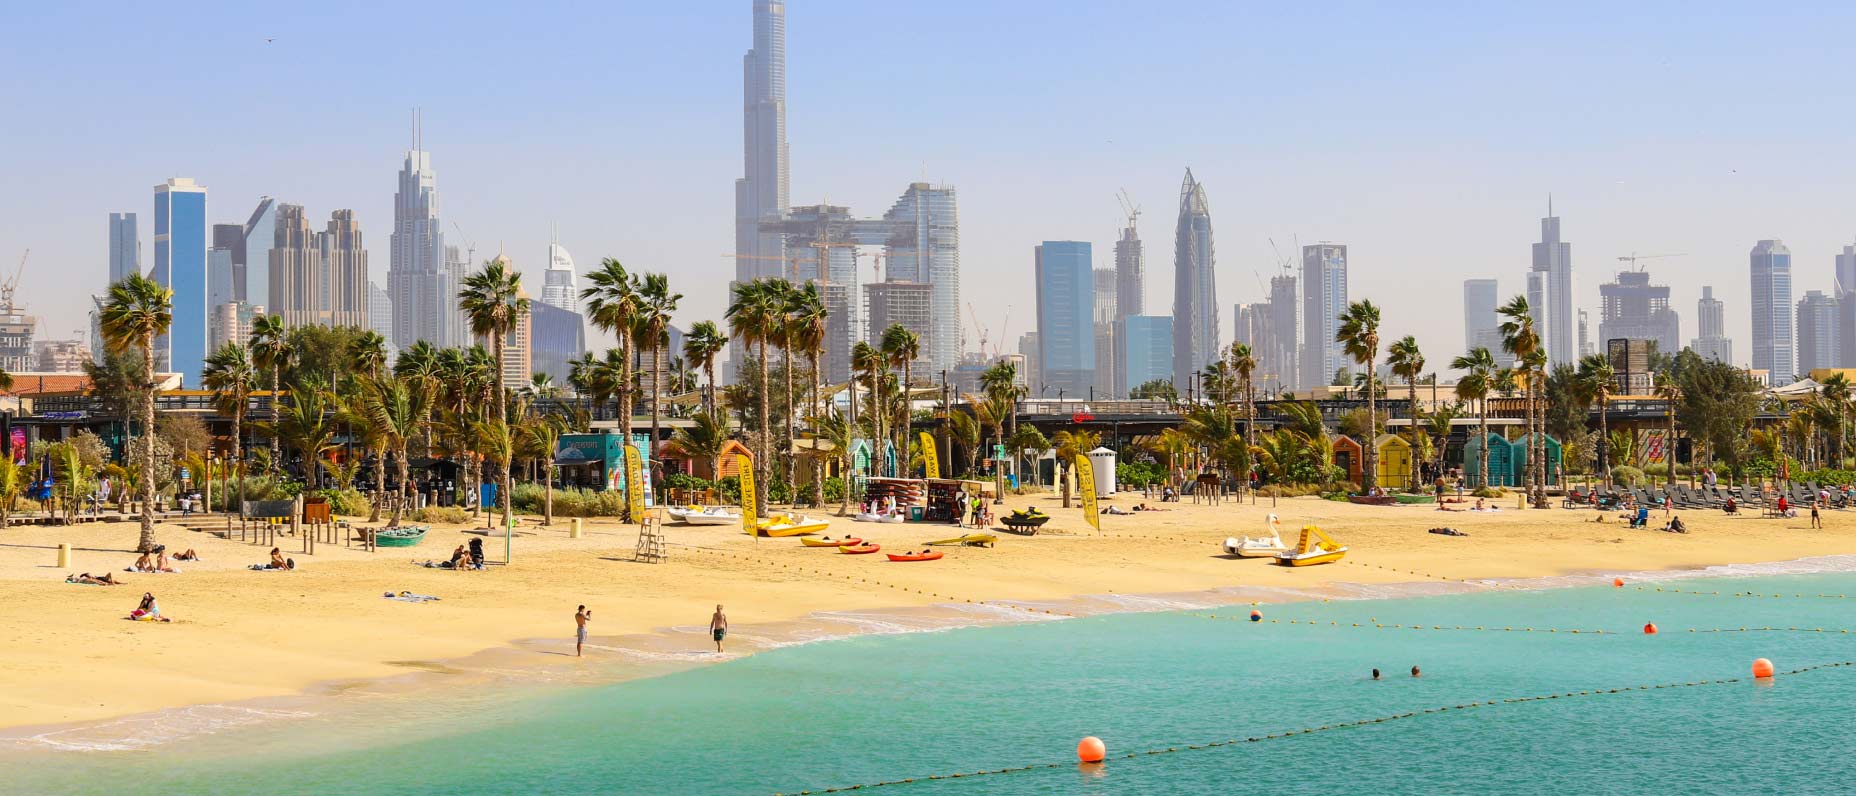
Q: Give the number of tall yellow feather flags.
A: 4